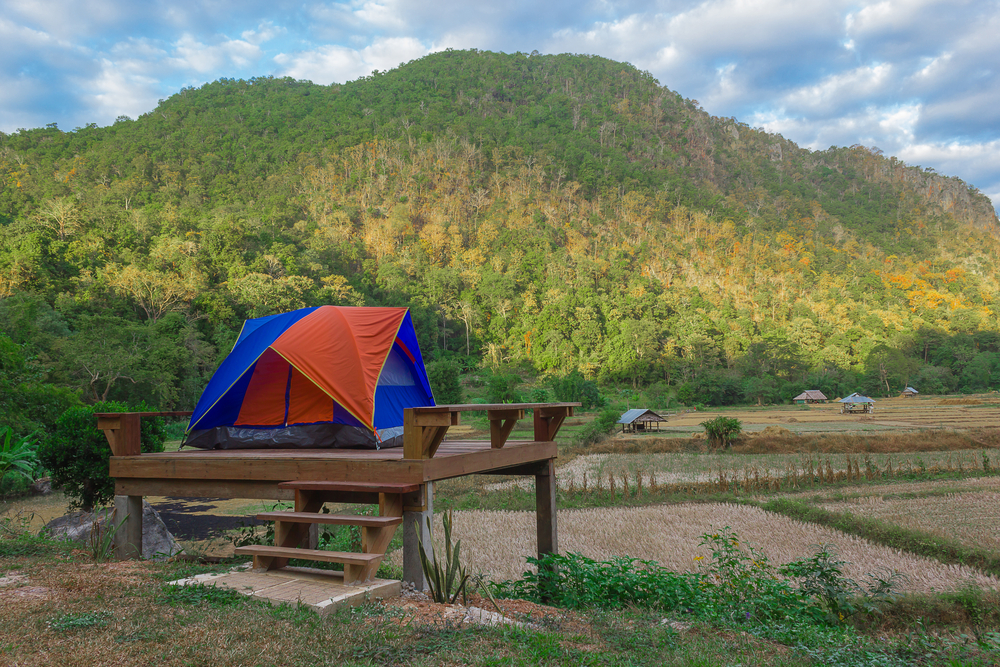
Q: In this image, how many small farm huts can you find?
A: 4